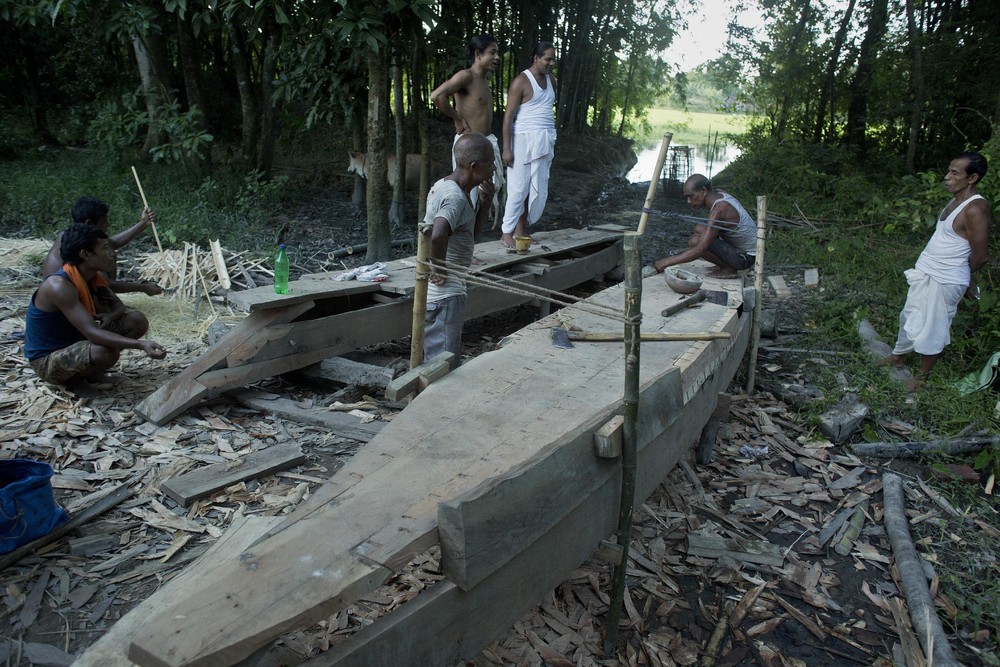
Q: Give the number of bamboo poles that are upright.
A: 4